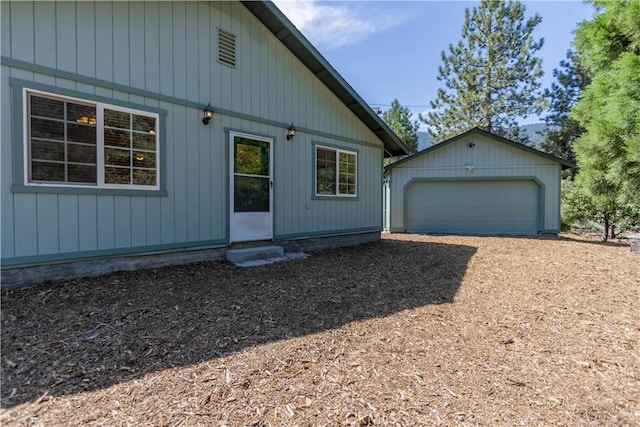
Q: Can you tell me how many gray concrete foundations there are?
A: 1